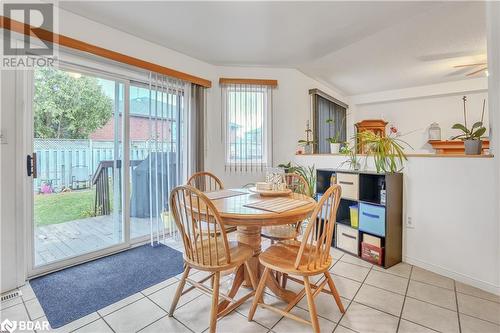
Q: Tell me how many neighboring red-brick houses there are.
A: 1